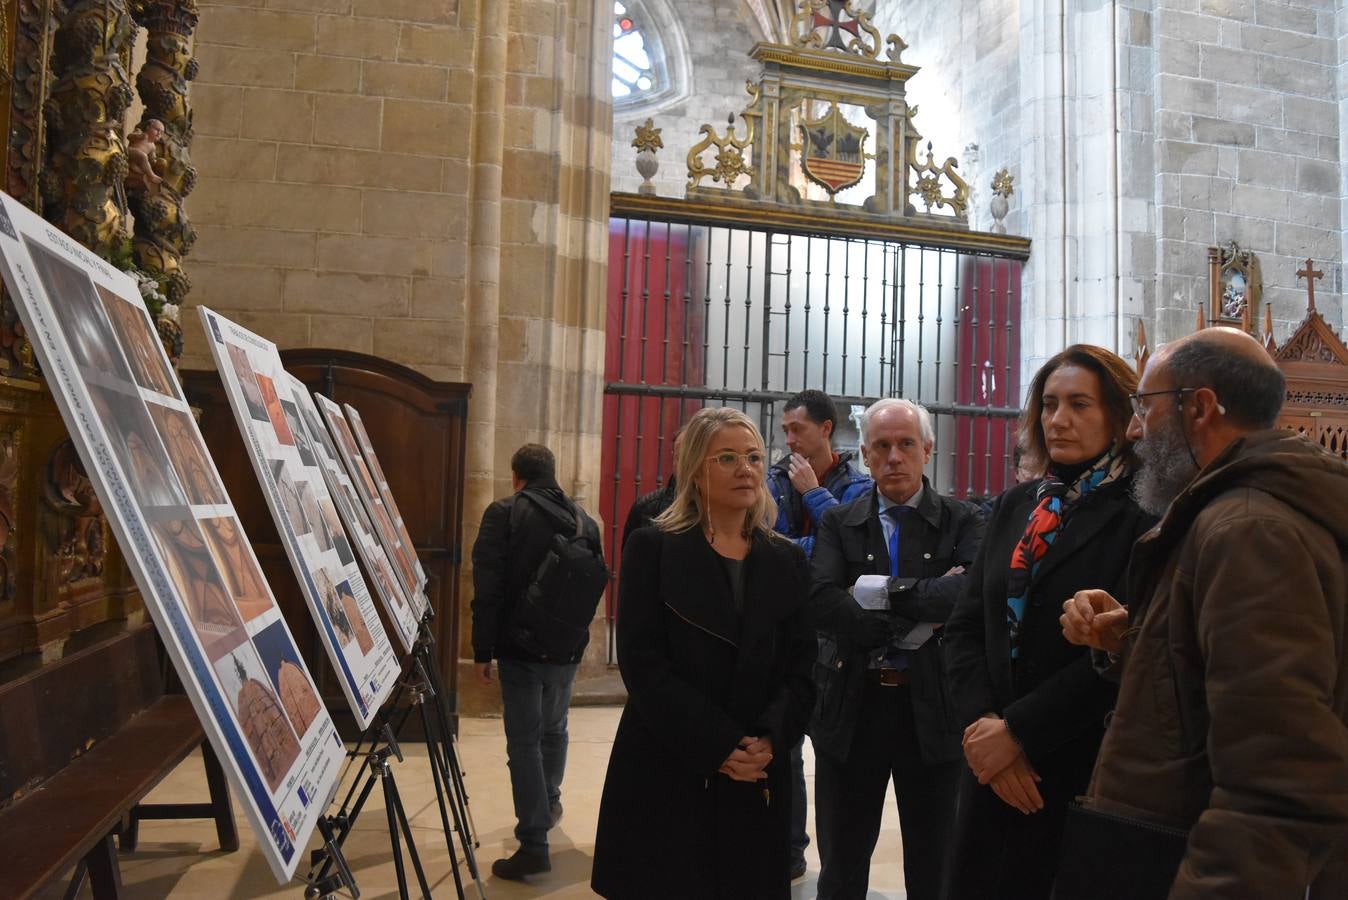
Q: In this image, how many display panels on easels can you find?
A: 5